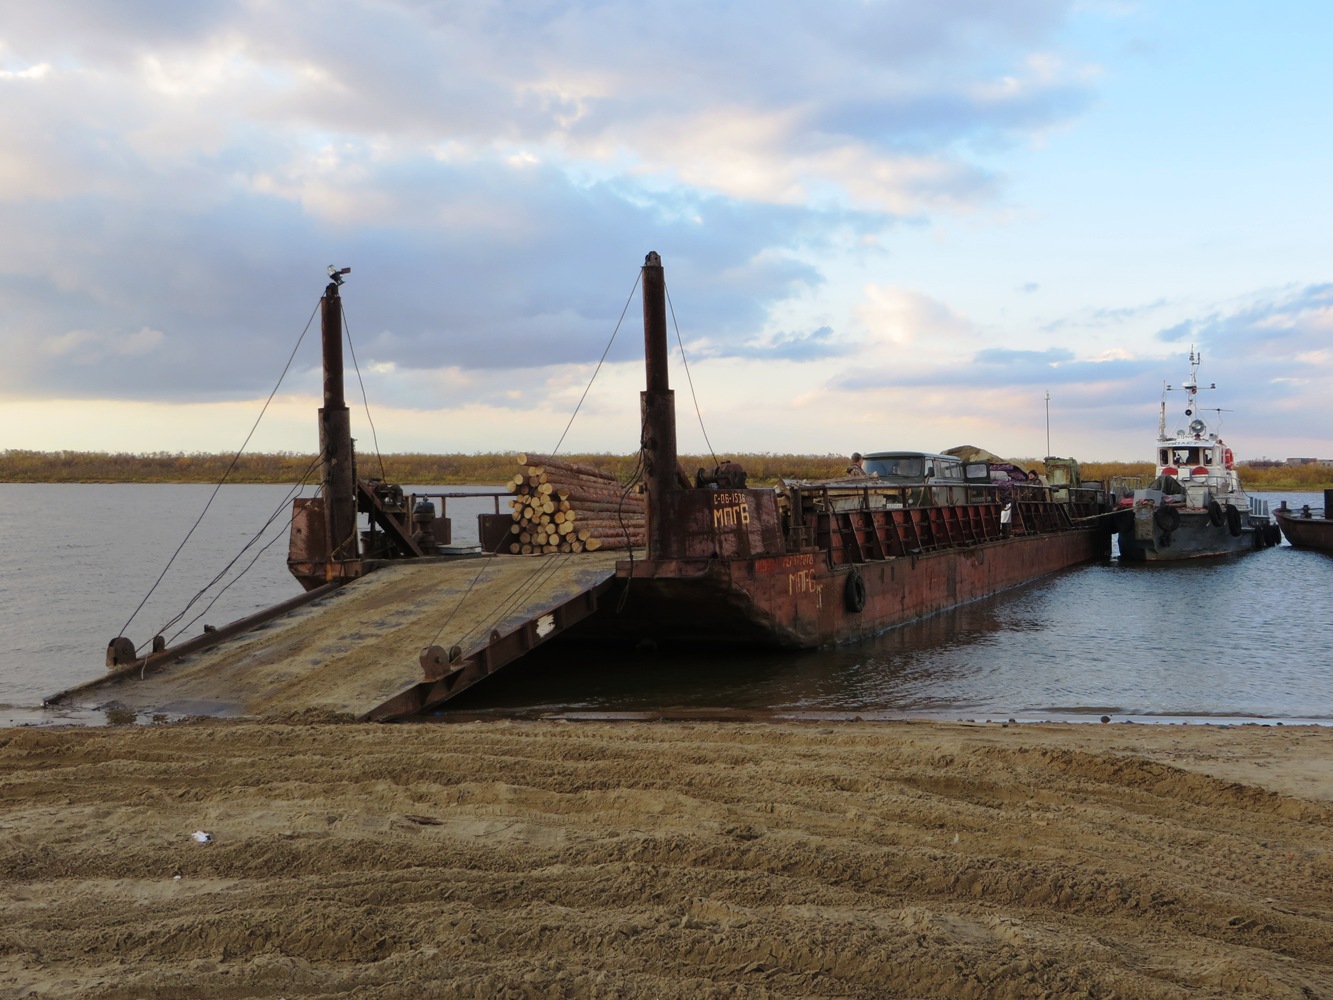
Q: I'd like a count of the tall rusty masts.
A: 2